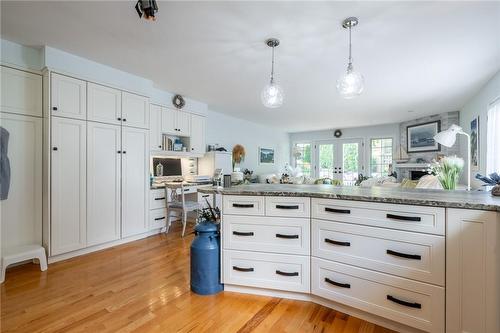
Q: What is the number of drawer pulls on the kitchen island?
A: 12